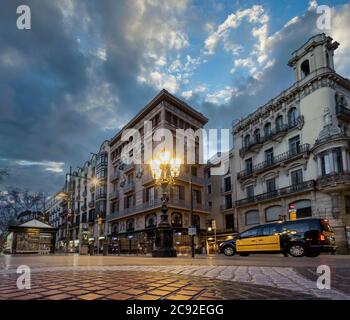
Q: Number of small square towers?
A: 1